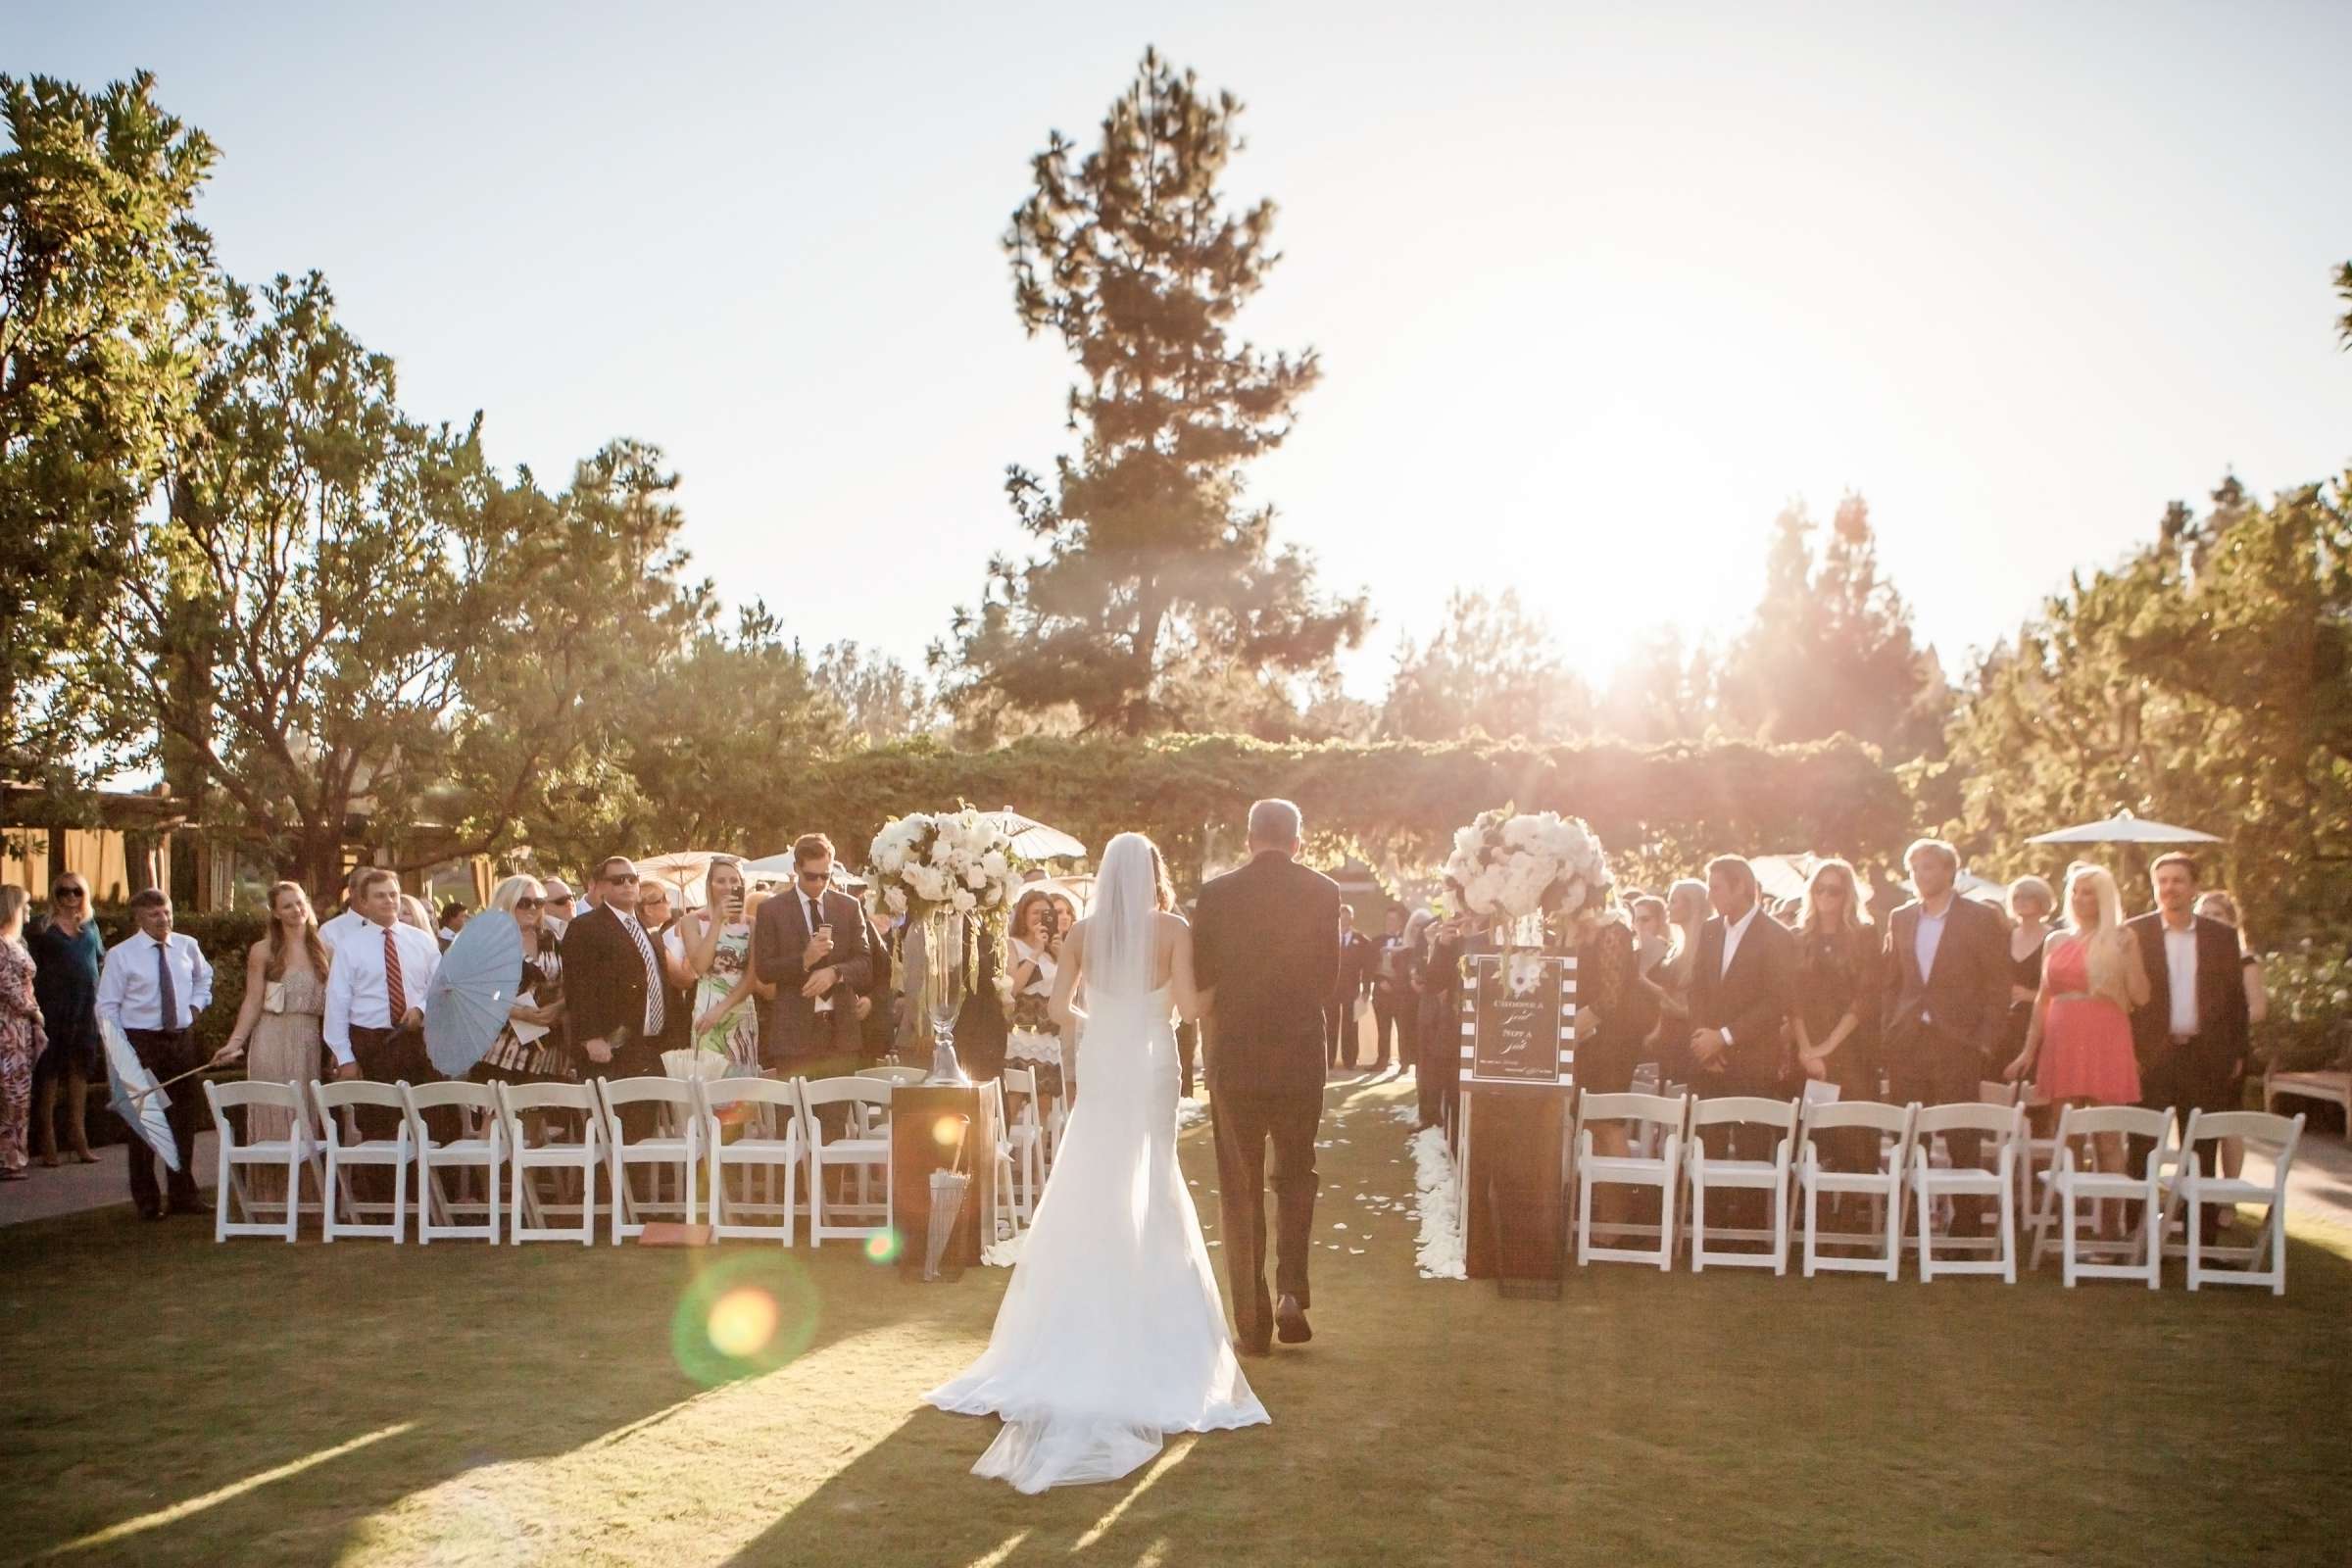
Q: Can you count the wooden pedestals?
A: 2